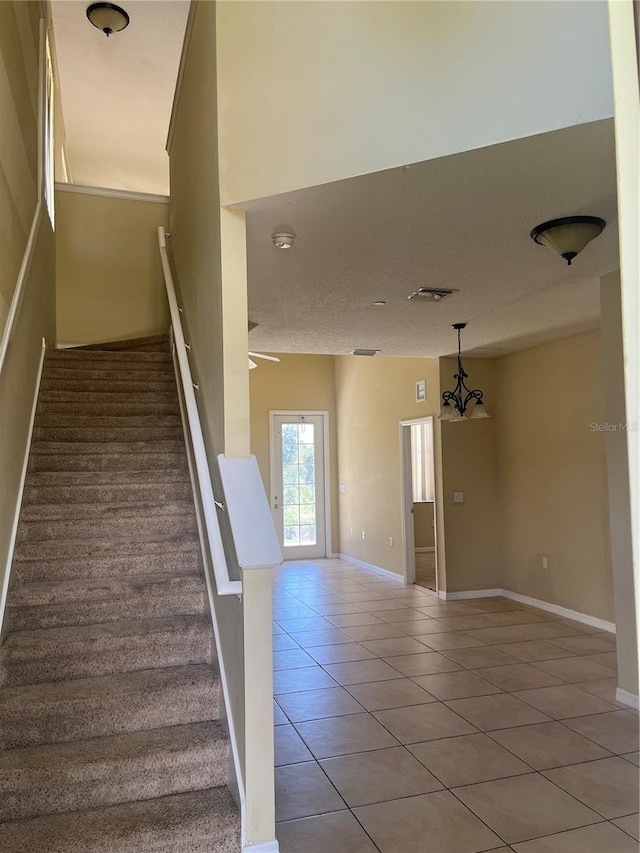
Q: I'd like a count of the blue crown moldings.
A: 0